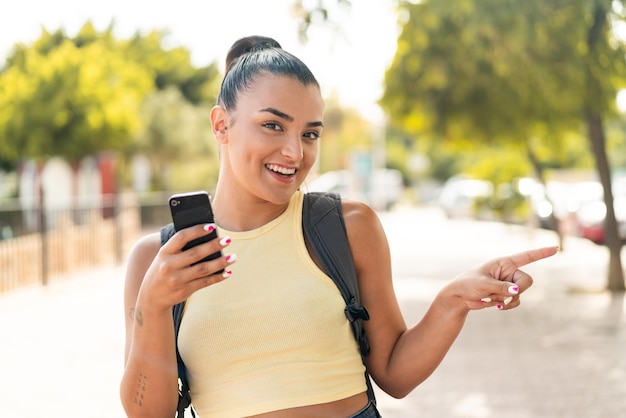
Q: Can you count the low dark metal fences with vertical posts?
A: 1